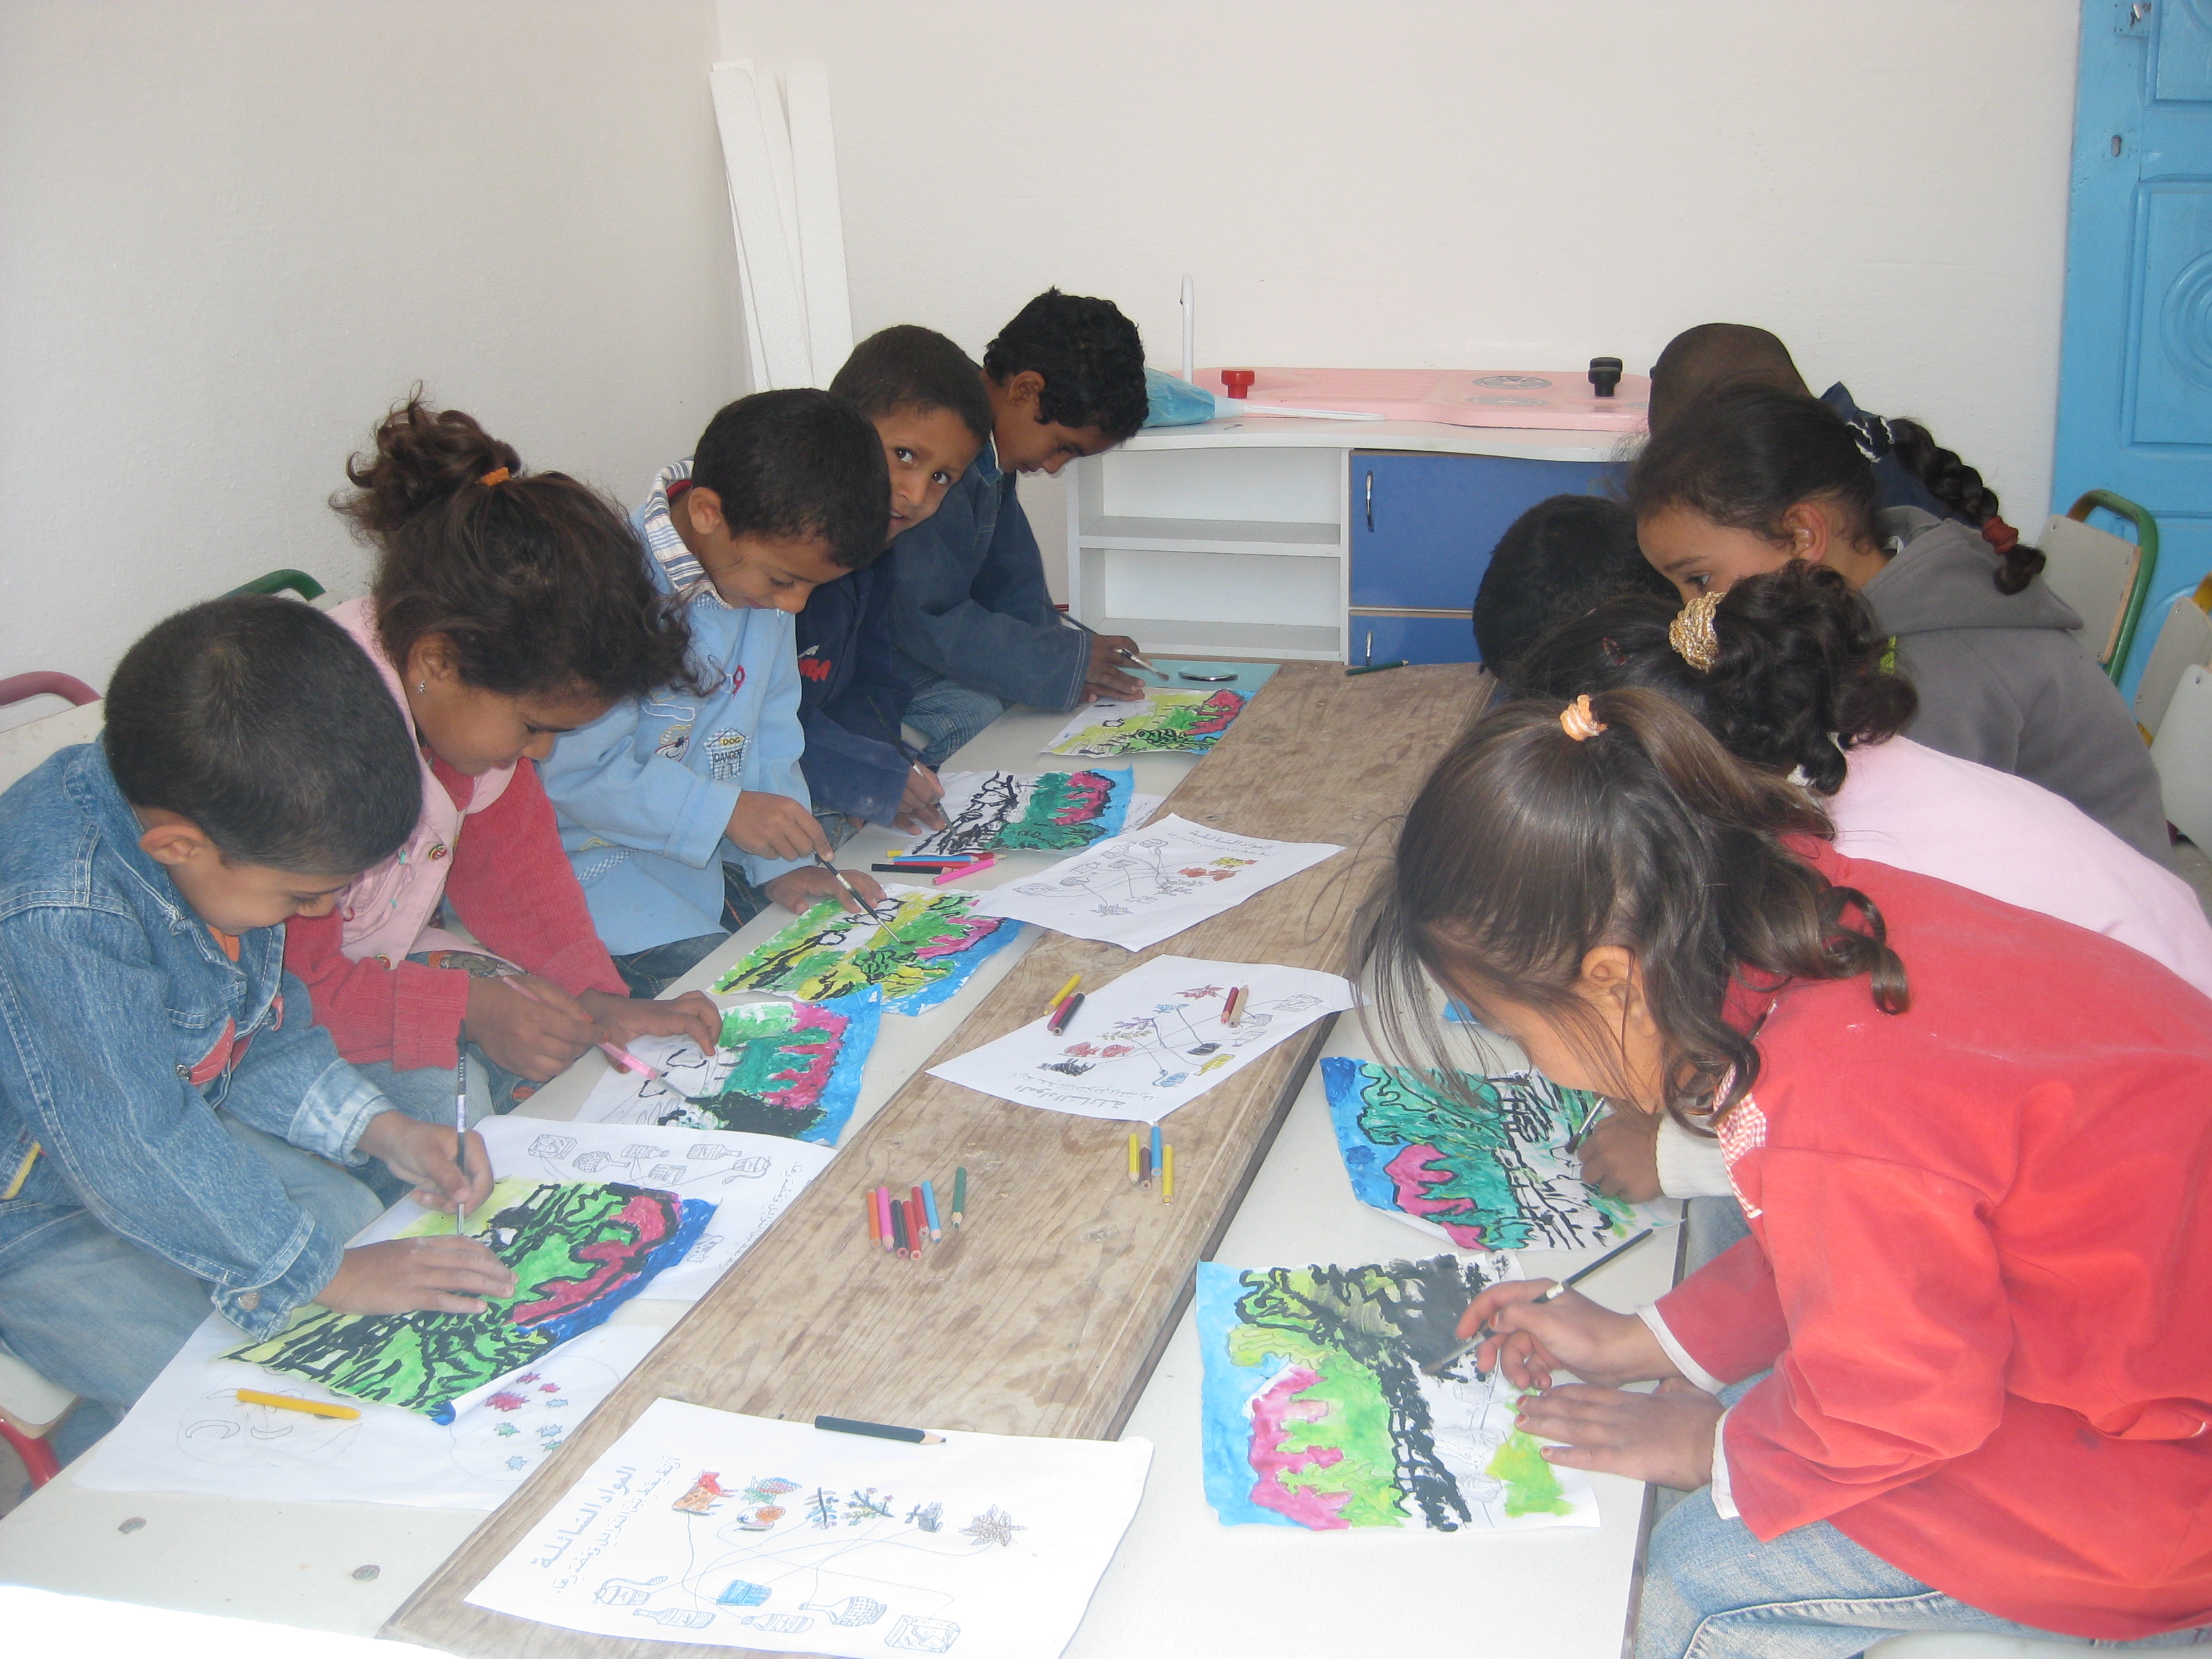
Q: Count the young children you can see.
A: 10